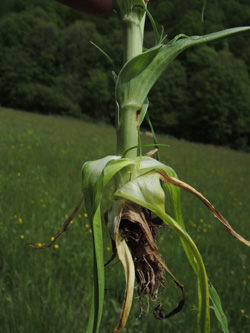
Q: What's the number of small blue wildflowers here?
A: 0